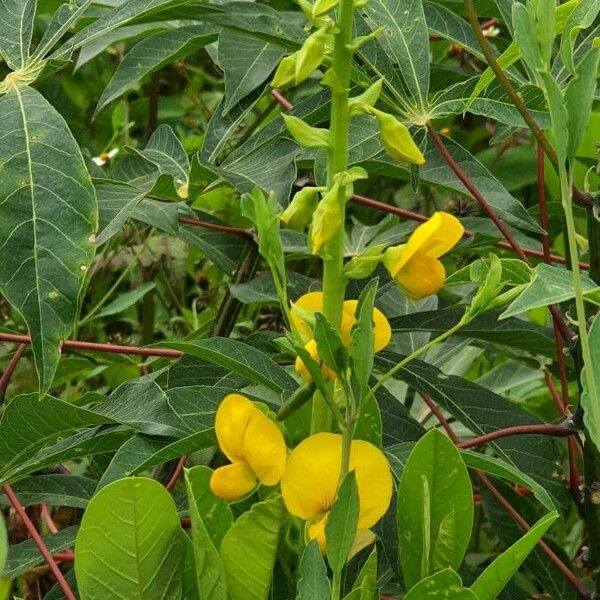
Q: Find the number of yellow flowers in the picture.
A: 4